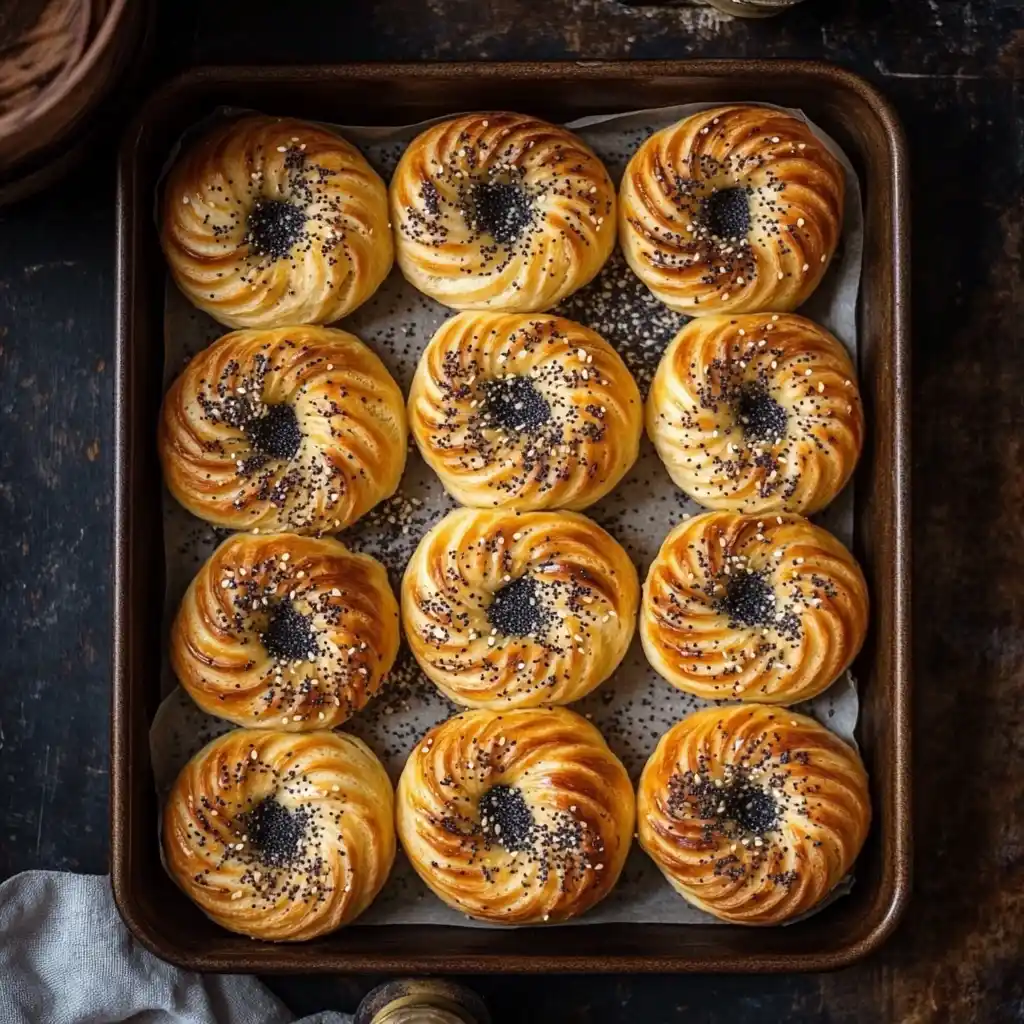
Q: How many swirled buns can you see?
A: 12